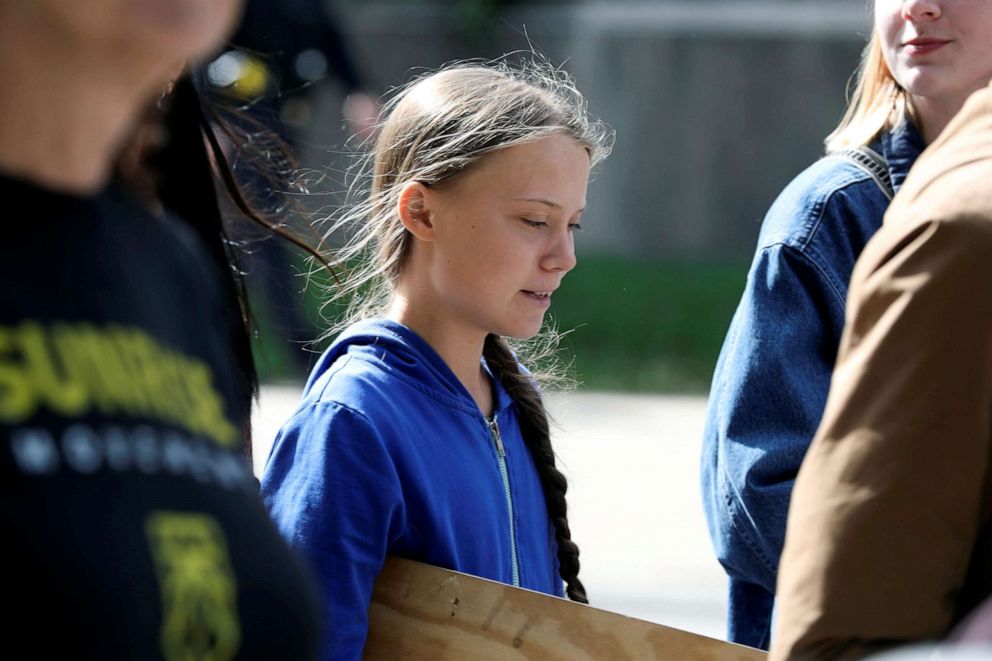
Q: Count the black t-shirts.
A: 1